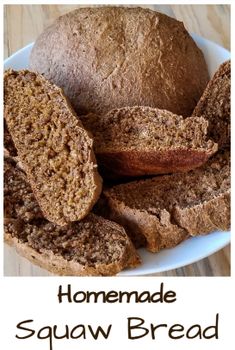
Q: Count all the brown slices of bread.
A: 5